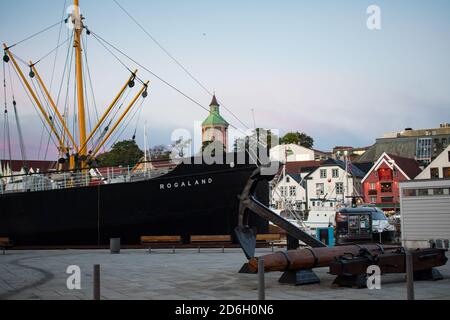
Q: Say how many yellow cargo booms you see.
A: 4